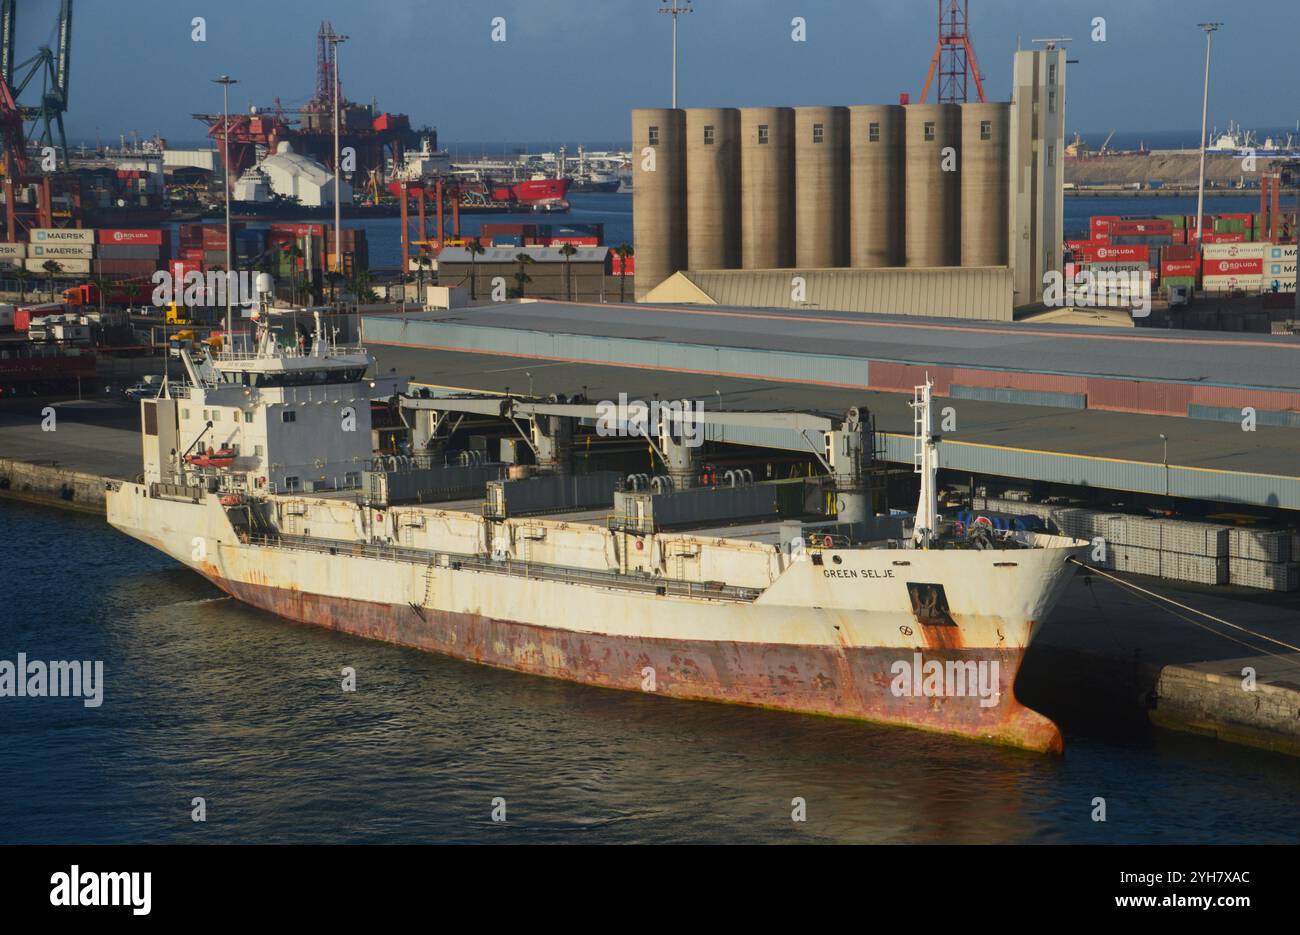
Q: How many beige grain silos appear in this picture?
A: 7